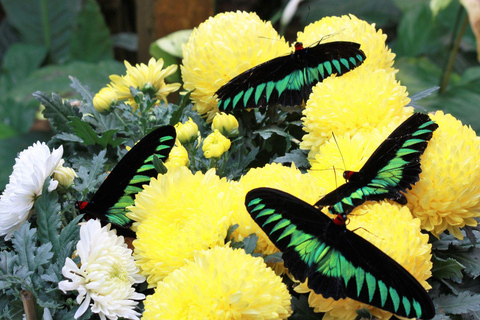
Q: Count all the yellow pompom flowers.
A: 9